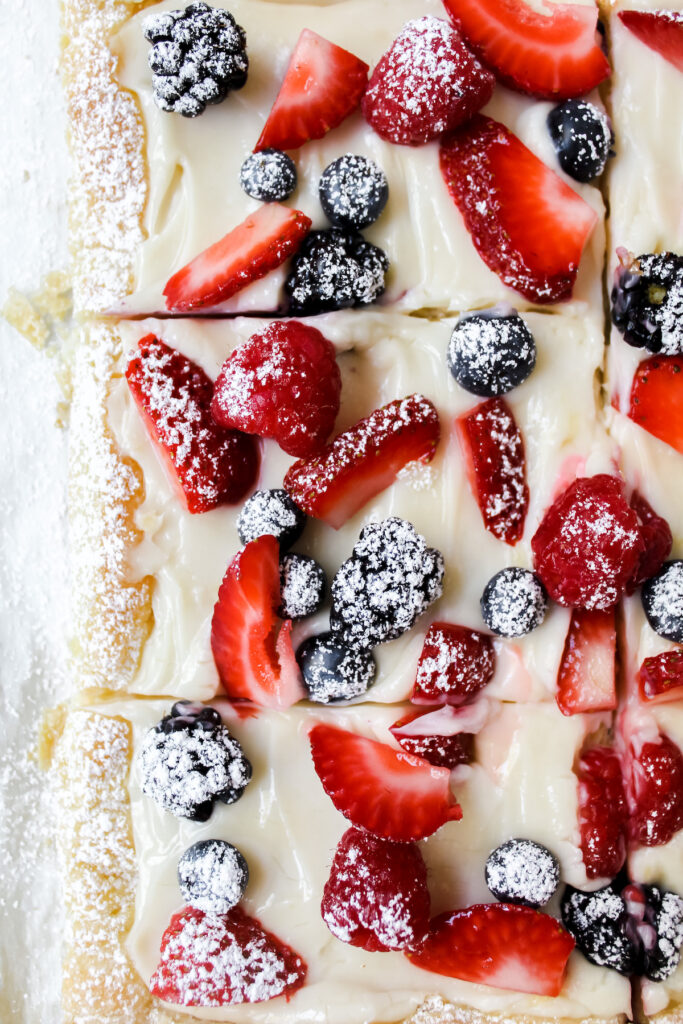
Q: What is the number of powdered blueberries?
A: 11